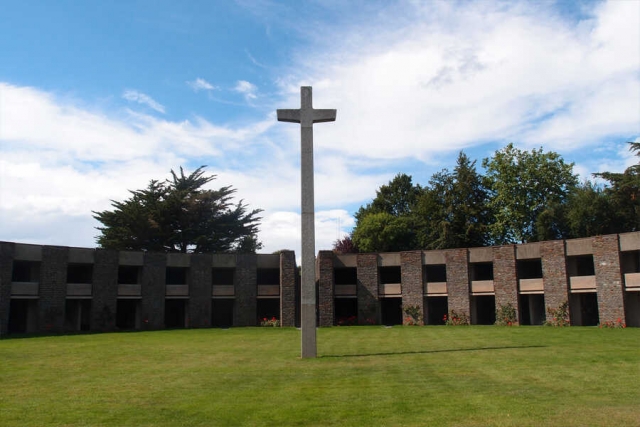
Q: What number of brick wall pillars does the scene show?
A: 14